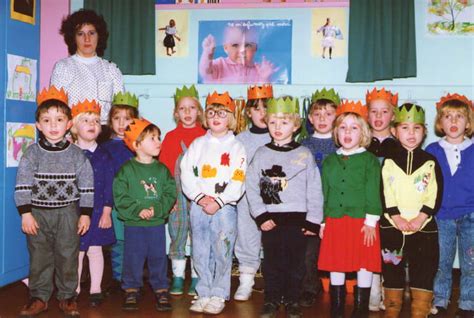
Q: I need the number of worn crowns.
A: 13